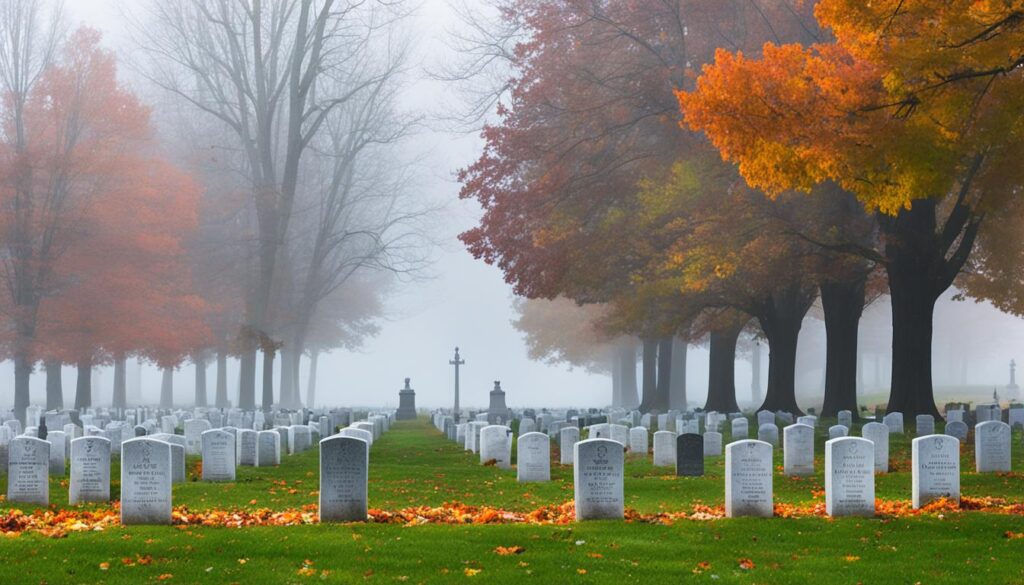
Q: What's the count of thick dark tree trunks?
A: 4